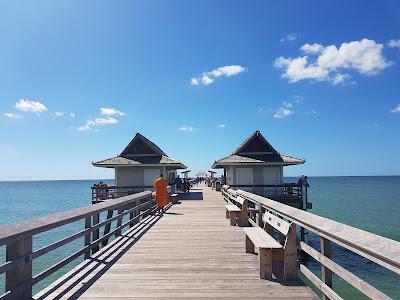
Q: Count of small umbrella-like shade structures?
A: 2